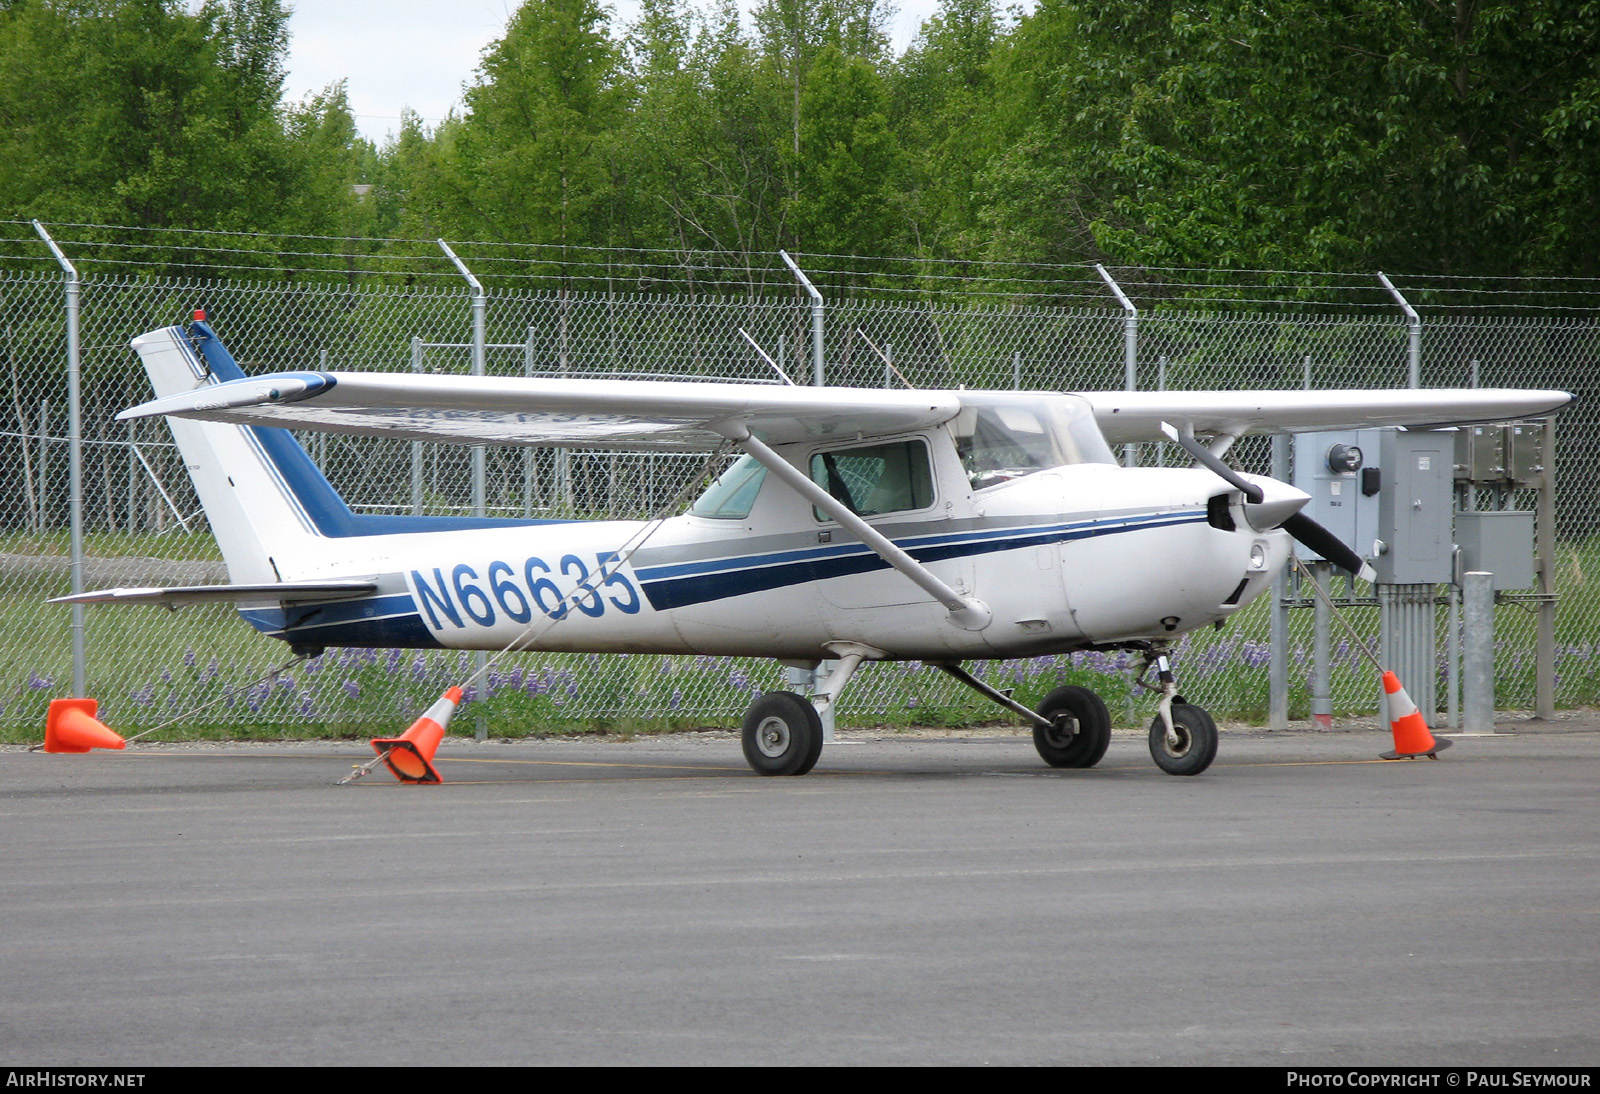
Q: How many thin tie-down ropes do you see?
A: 3